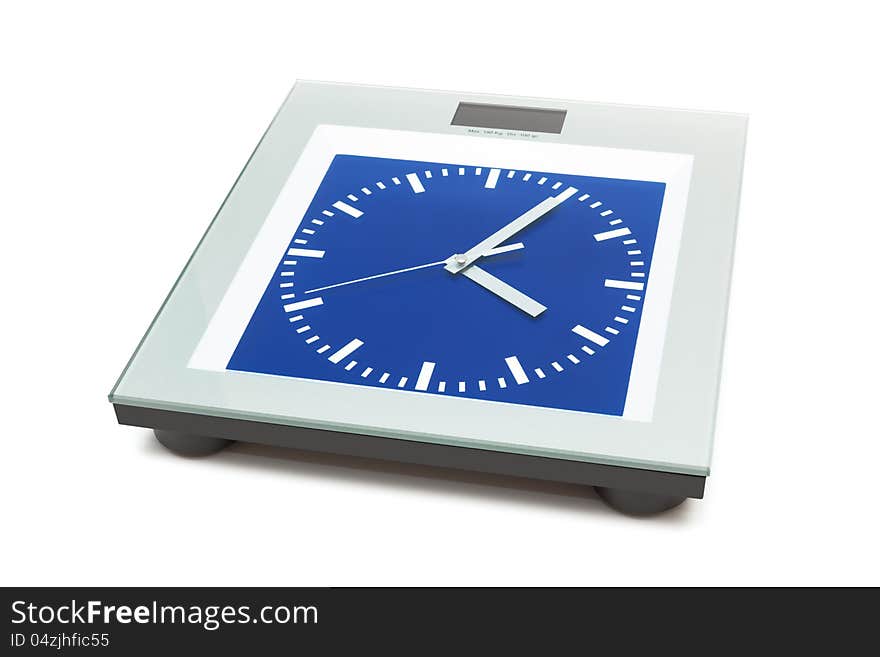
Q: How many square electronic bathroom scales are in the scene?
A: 1